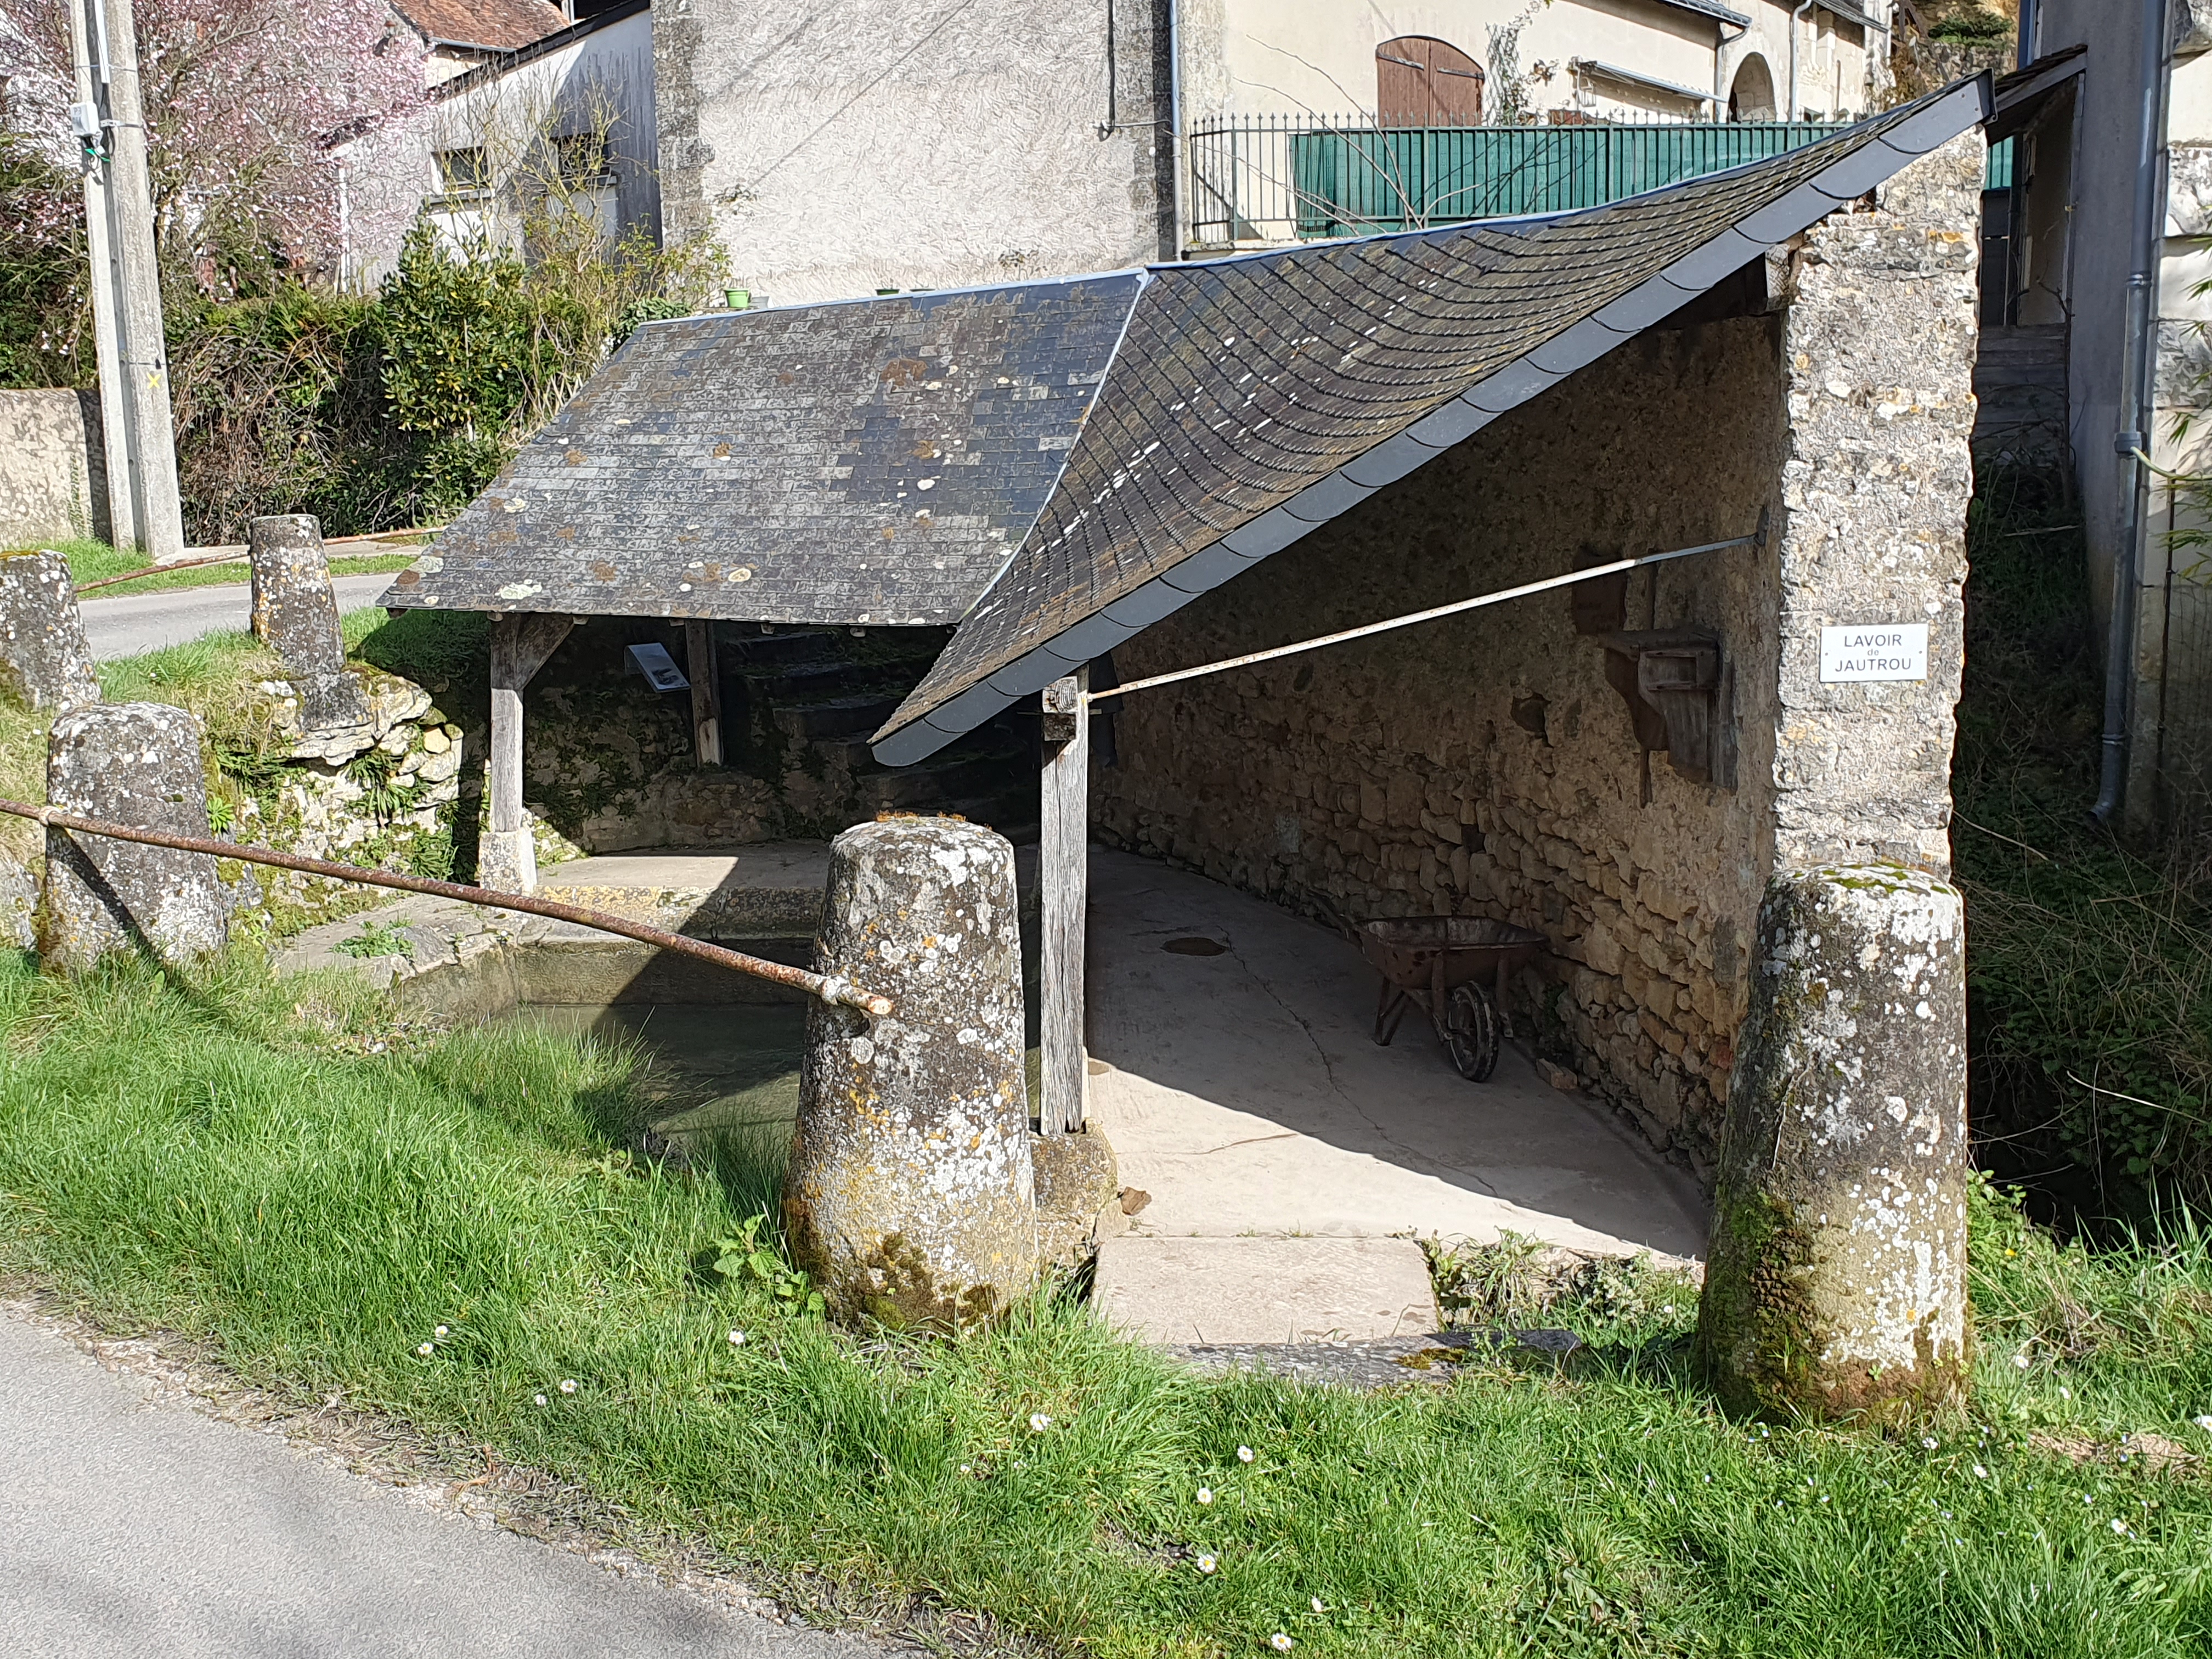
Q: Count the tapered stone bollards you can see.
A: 5